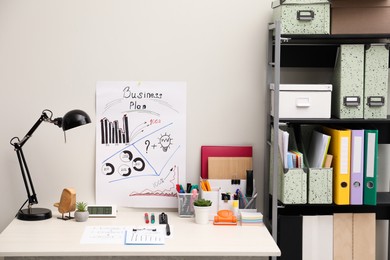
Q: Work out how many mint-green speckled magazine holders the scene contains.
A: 4